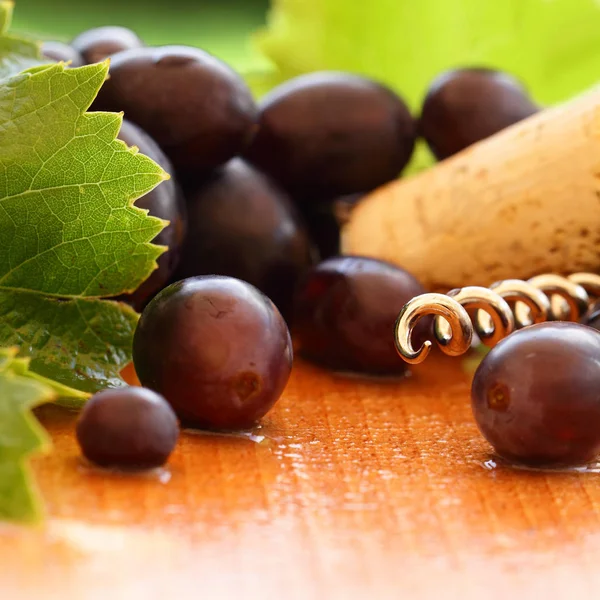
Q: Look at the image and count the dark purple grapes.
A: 11